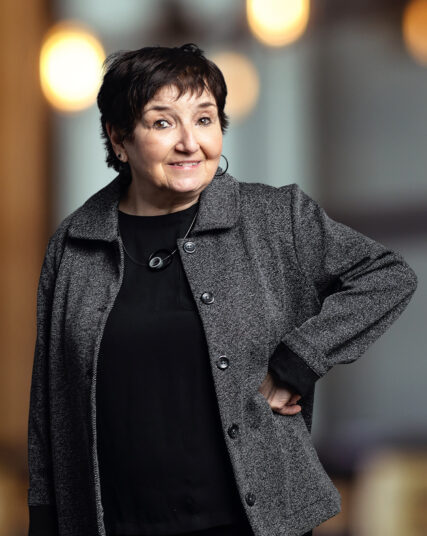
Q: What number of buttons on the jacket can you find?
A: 5